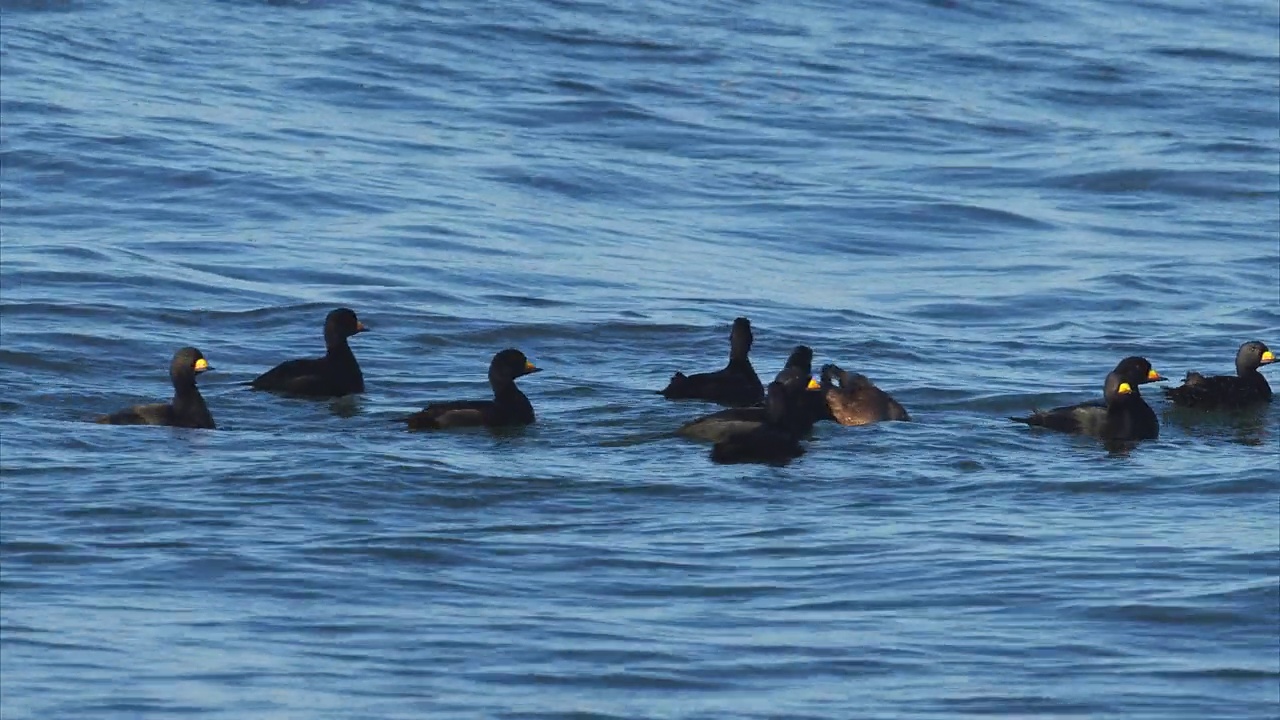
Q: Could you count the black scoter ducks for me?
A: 11